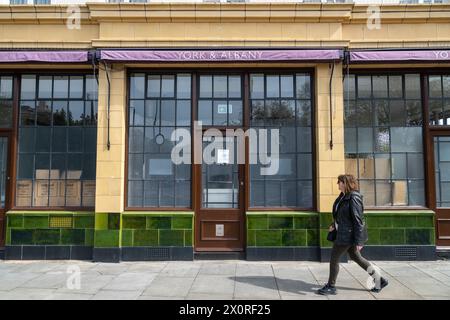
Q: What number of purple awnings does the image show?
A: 3